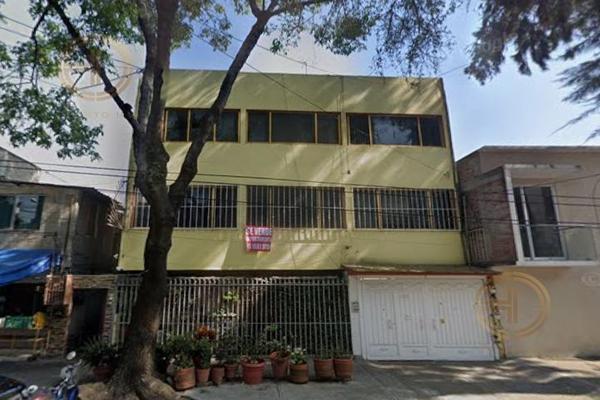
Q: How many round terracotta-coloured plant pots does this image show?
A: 10